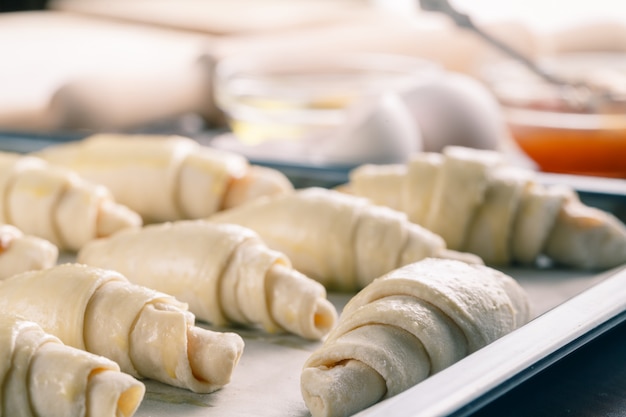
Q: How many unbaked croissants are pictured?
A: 9